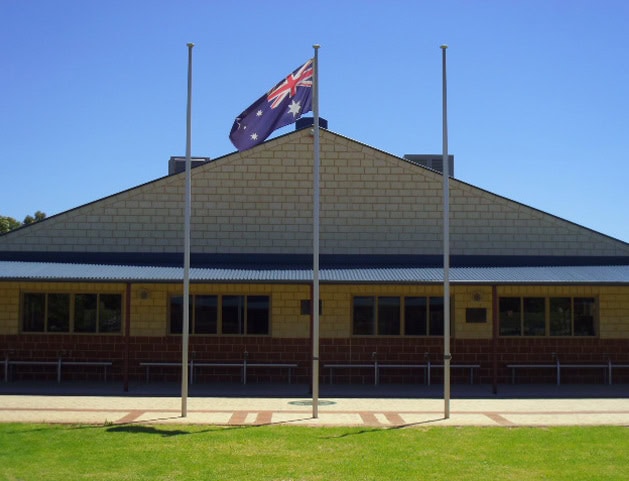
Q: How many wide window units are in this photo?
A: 4